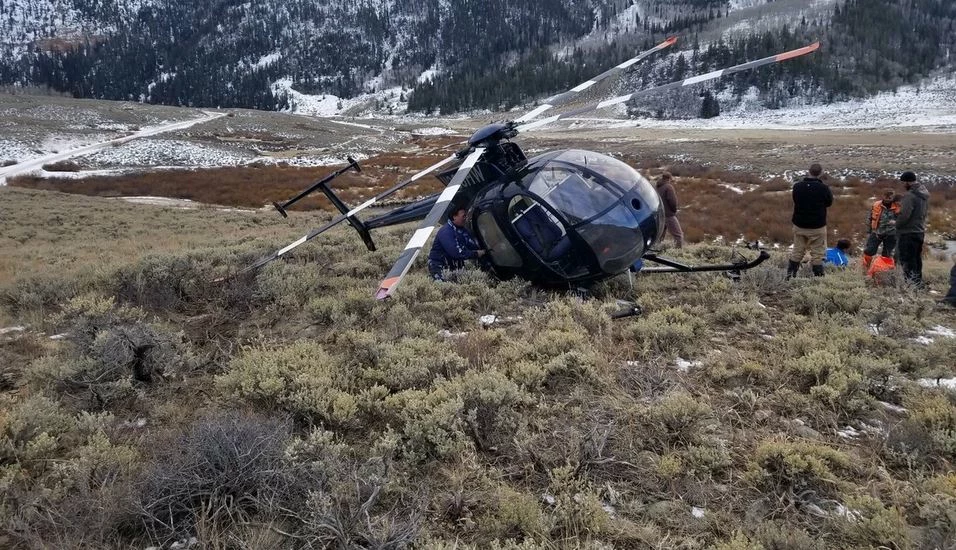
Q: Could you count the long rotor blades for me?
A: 4